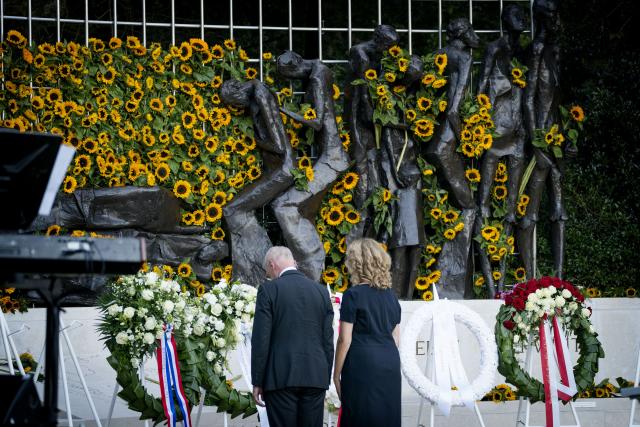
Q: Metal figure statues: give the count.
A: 7